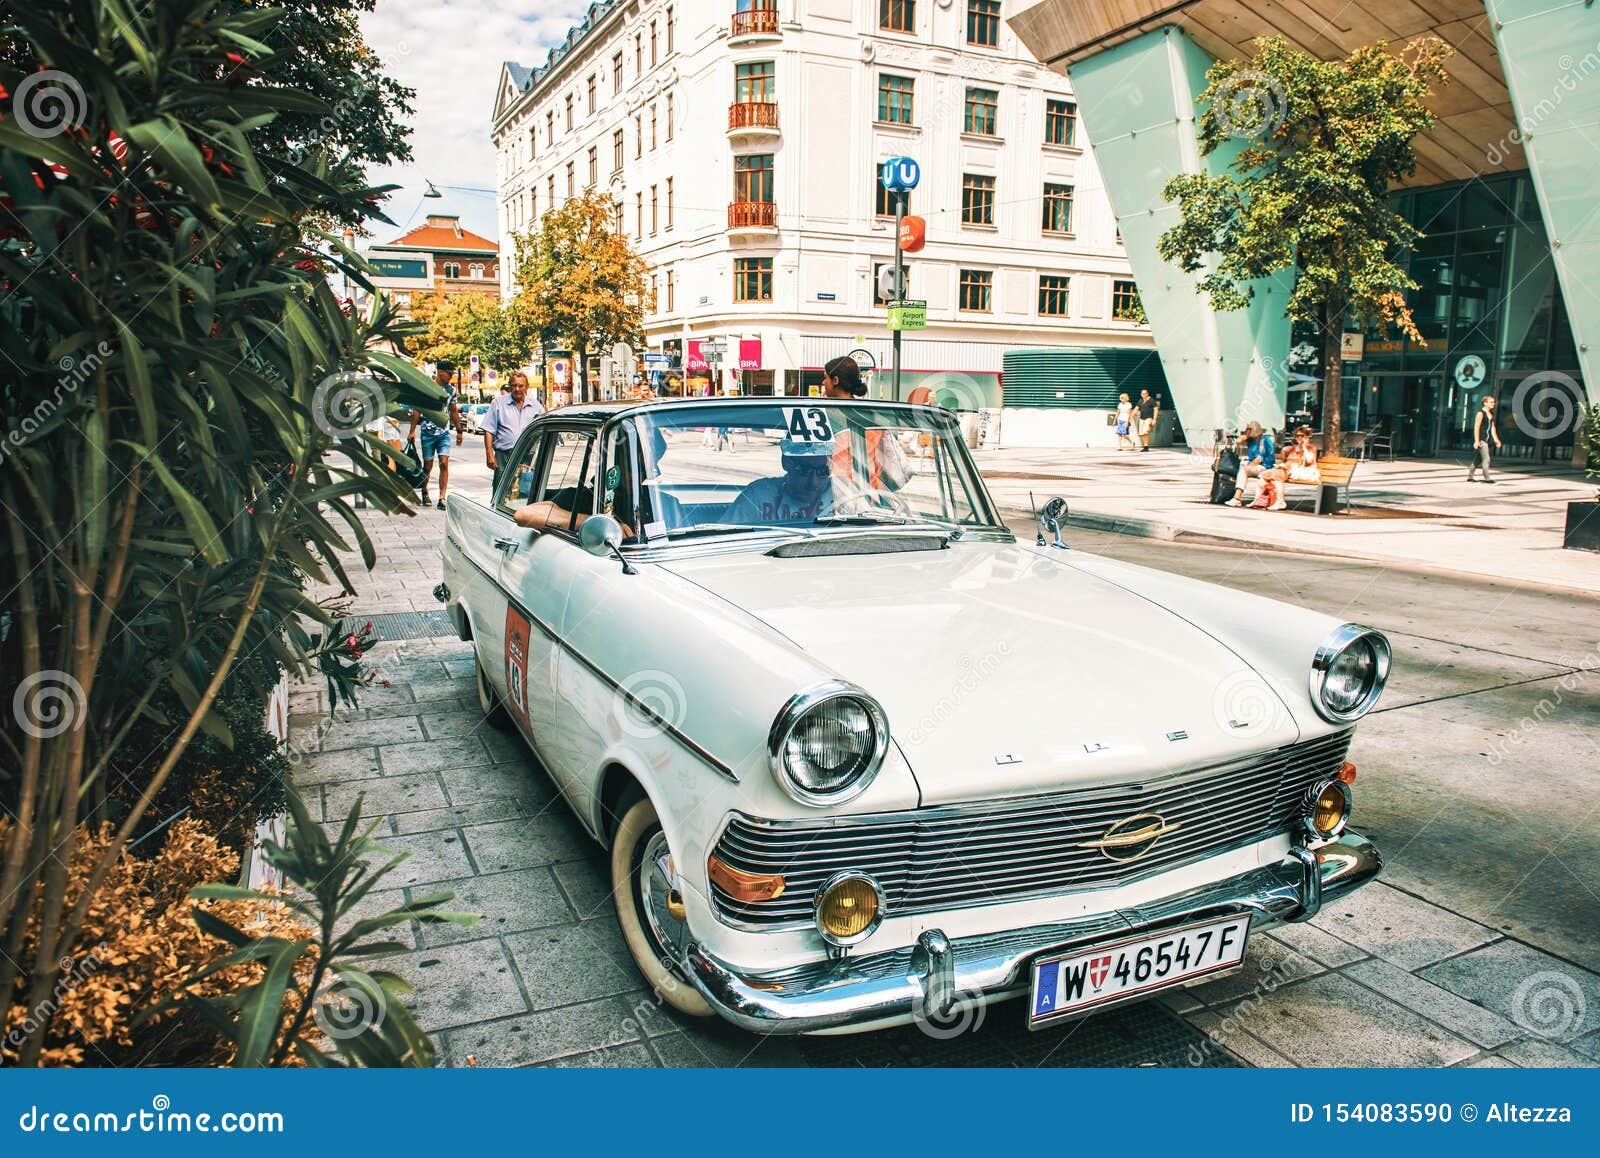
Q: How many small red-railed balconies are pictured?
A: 3